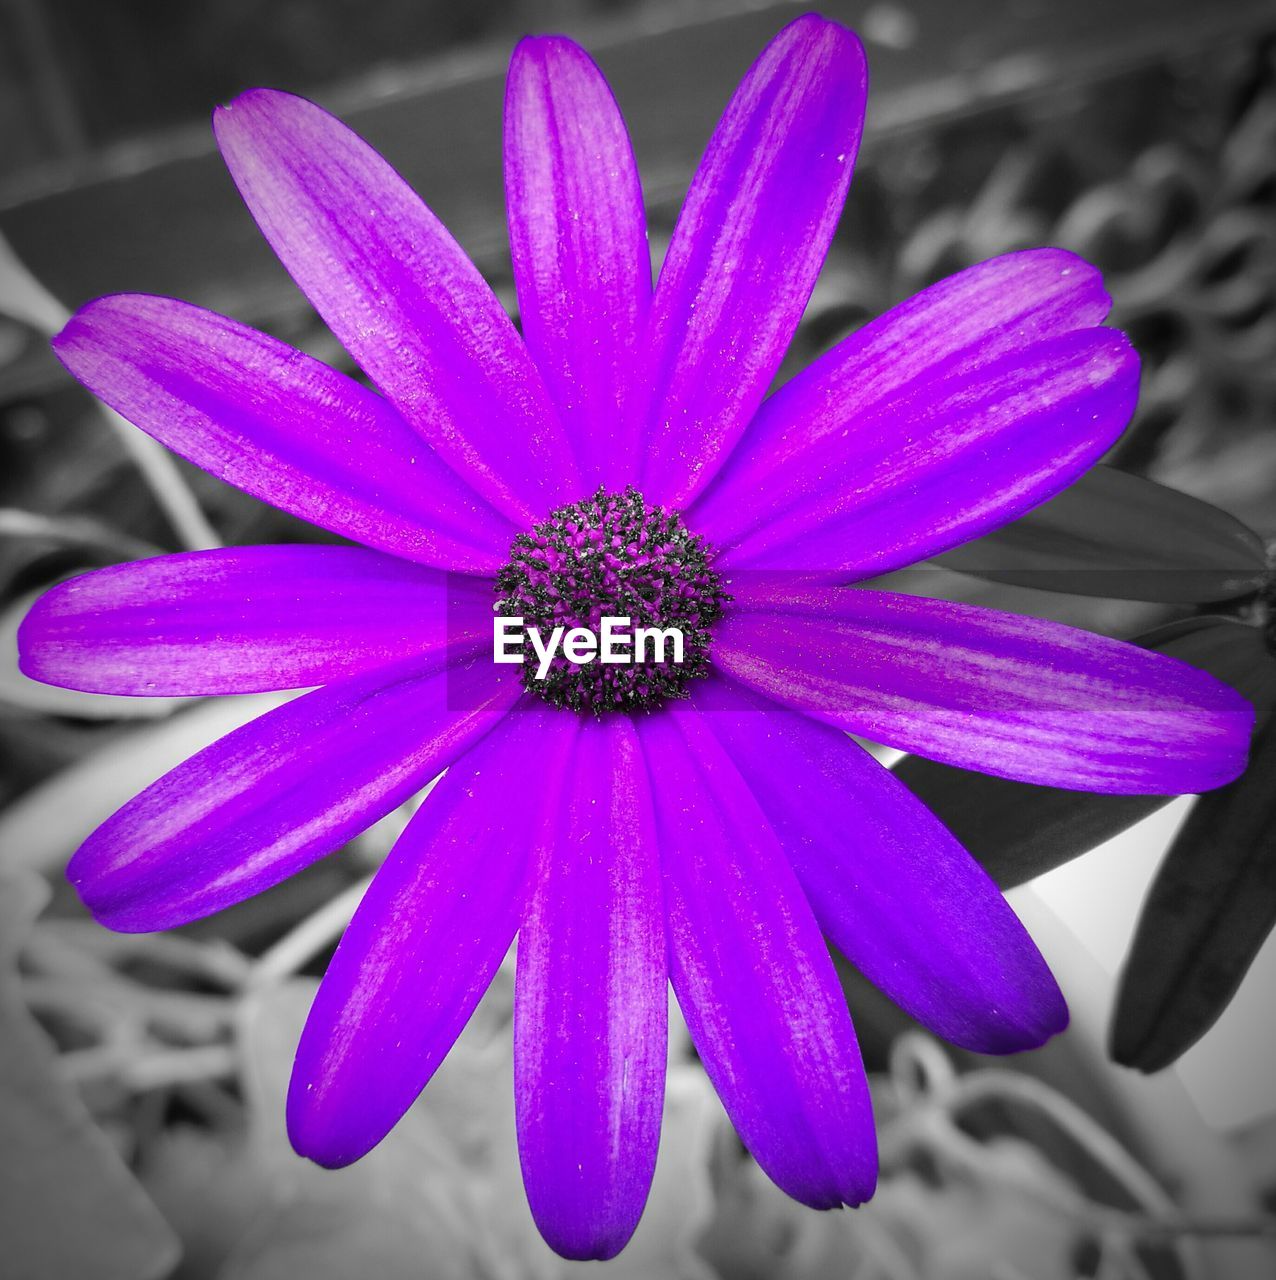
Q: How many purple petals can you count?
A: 13